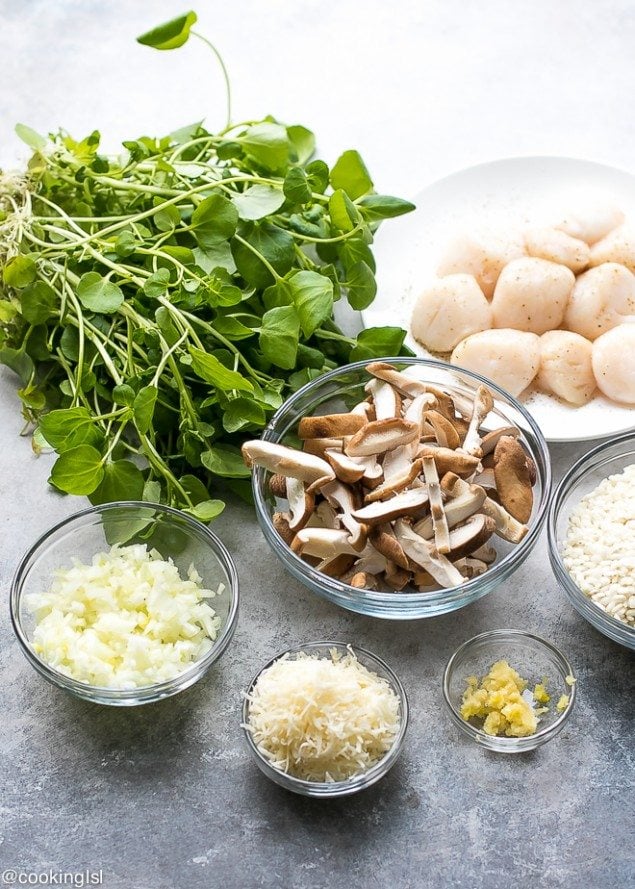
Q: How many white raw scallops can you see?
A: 10